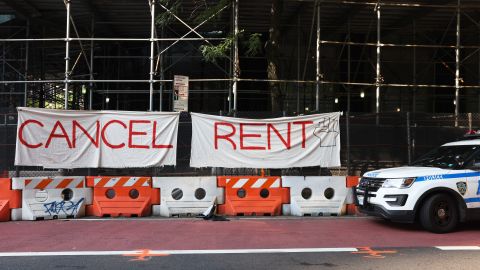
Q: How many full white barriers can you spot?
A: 3